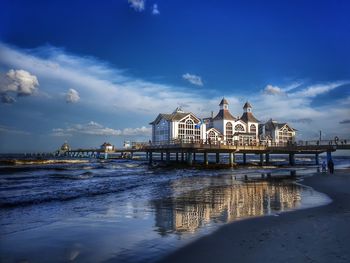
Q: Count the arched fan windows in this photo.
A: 6